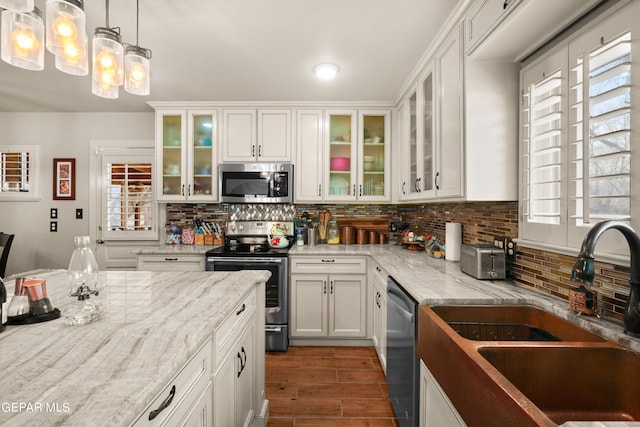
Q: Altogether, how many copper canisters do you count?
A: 4